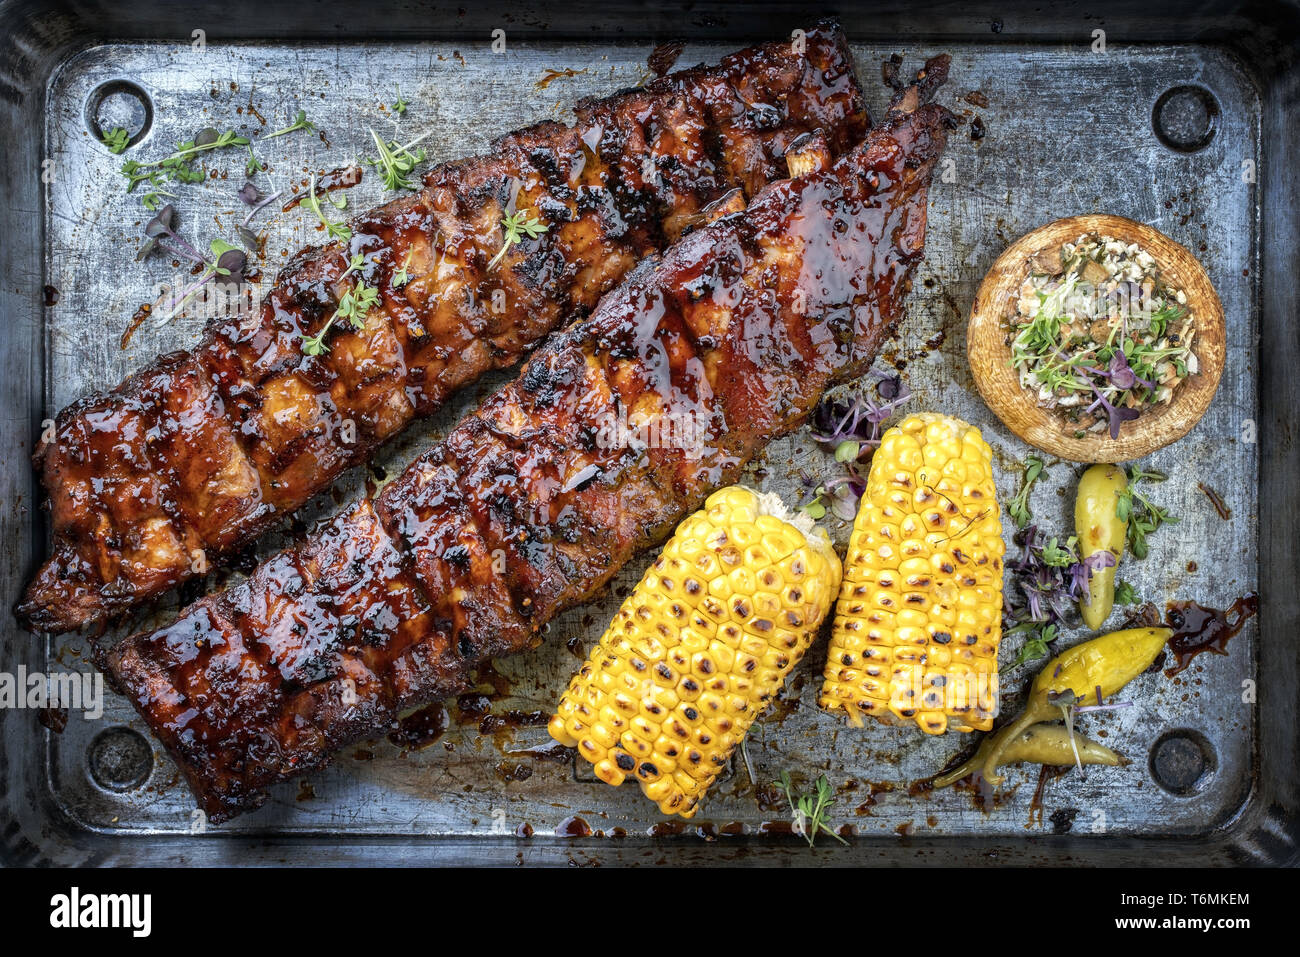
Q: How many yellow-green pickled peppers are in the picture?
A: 3